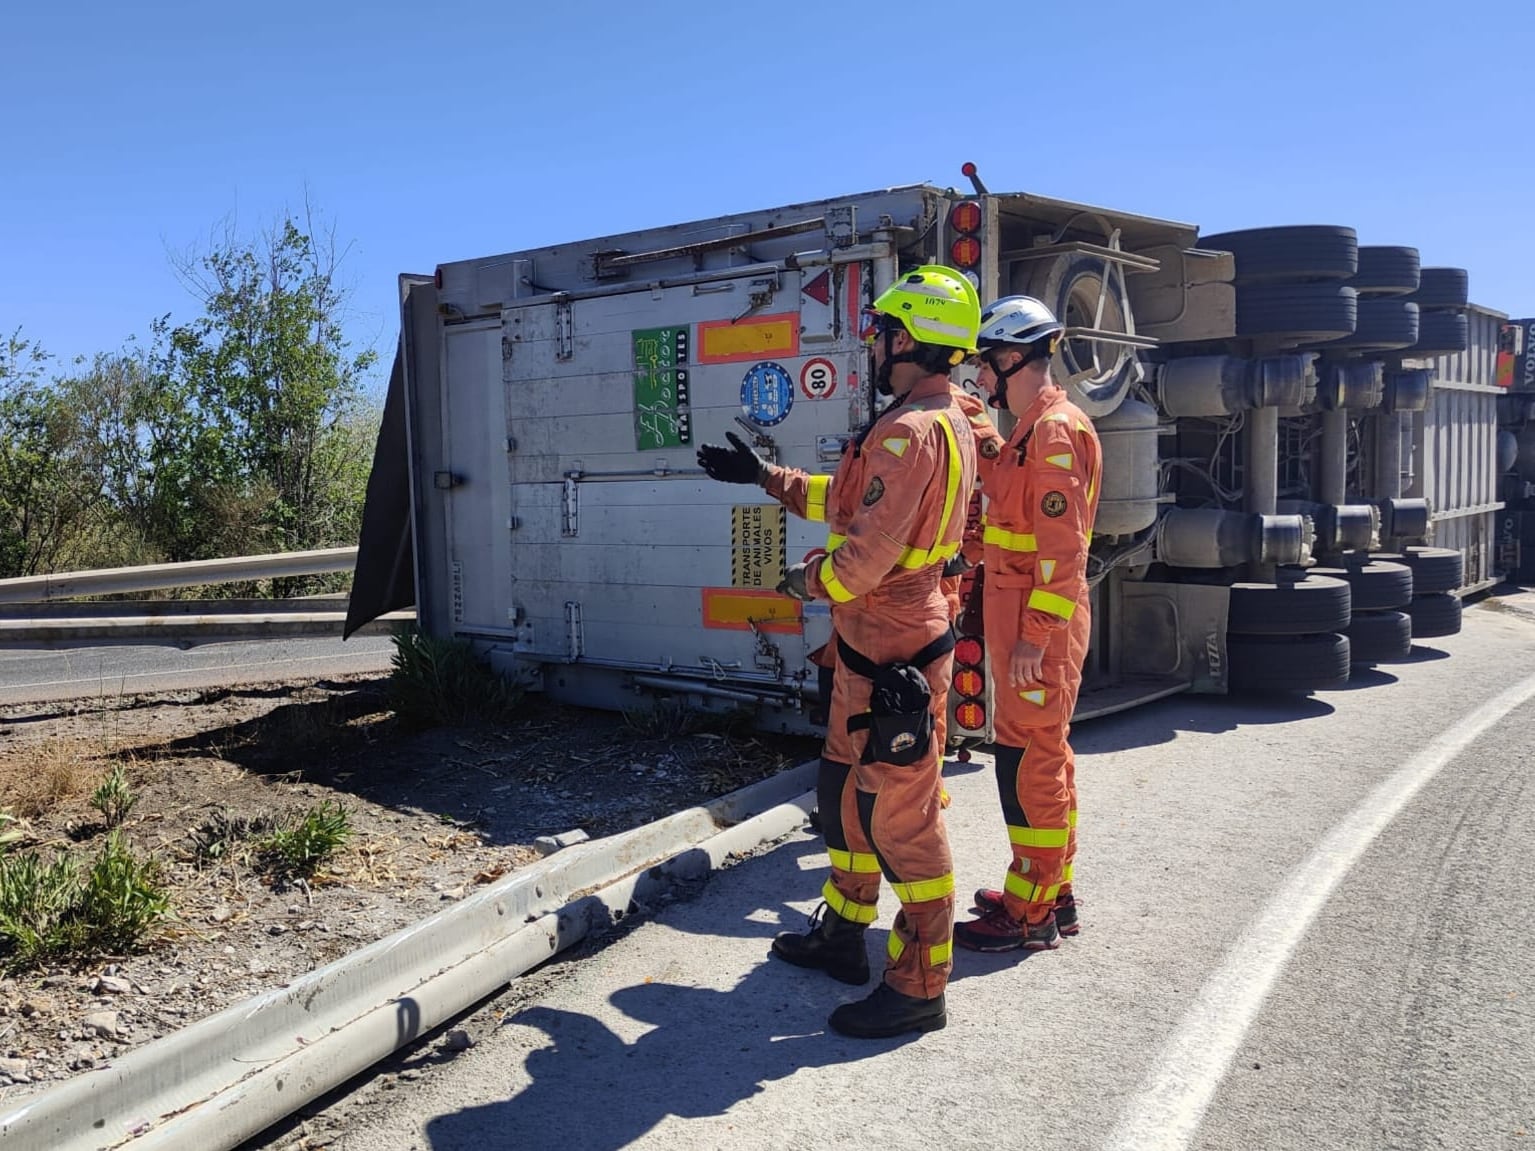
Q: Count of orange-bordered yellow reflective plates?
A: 2